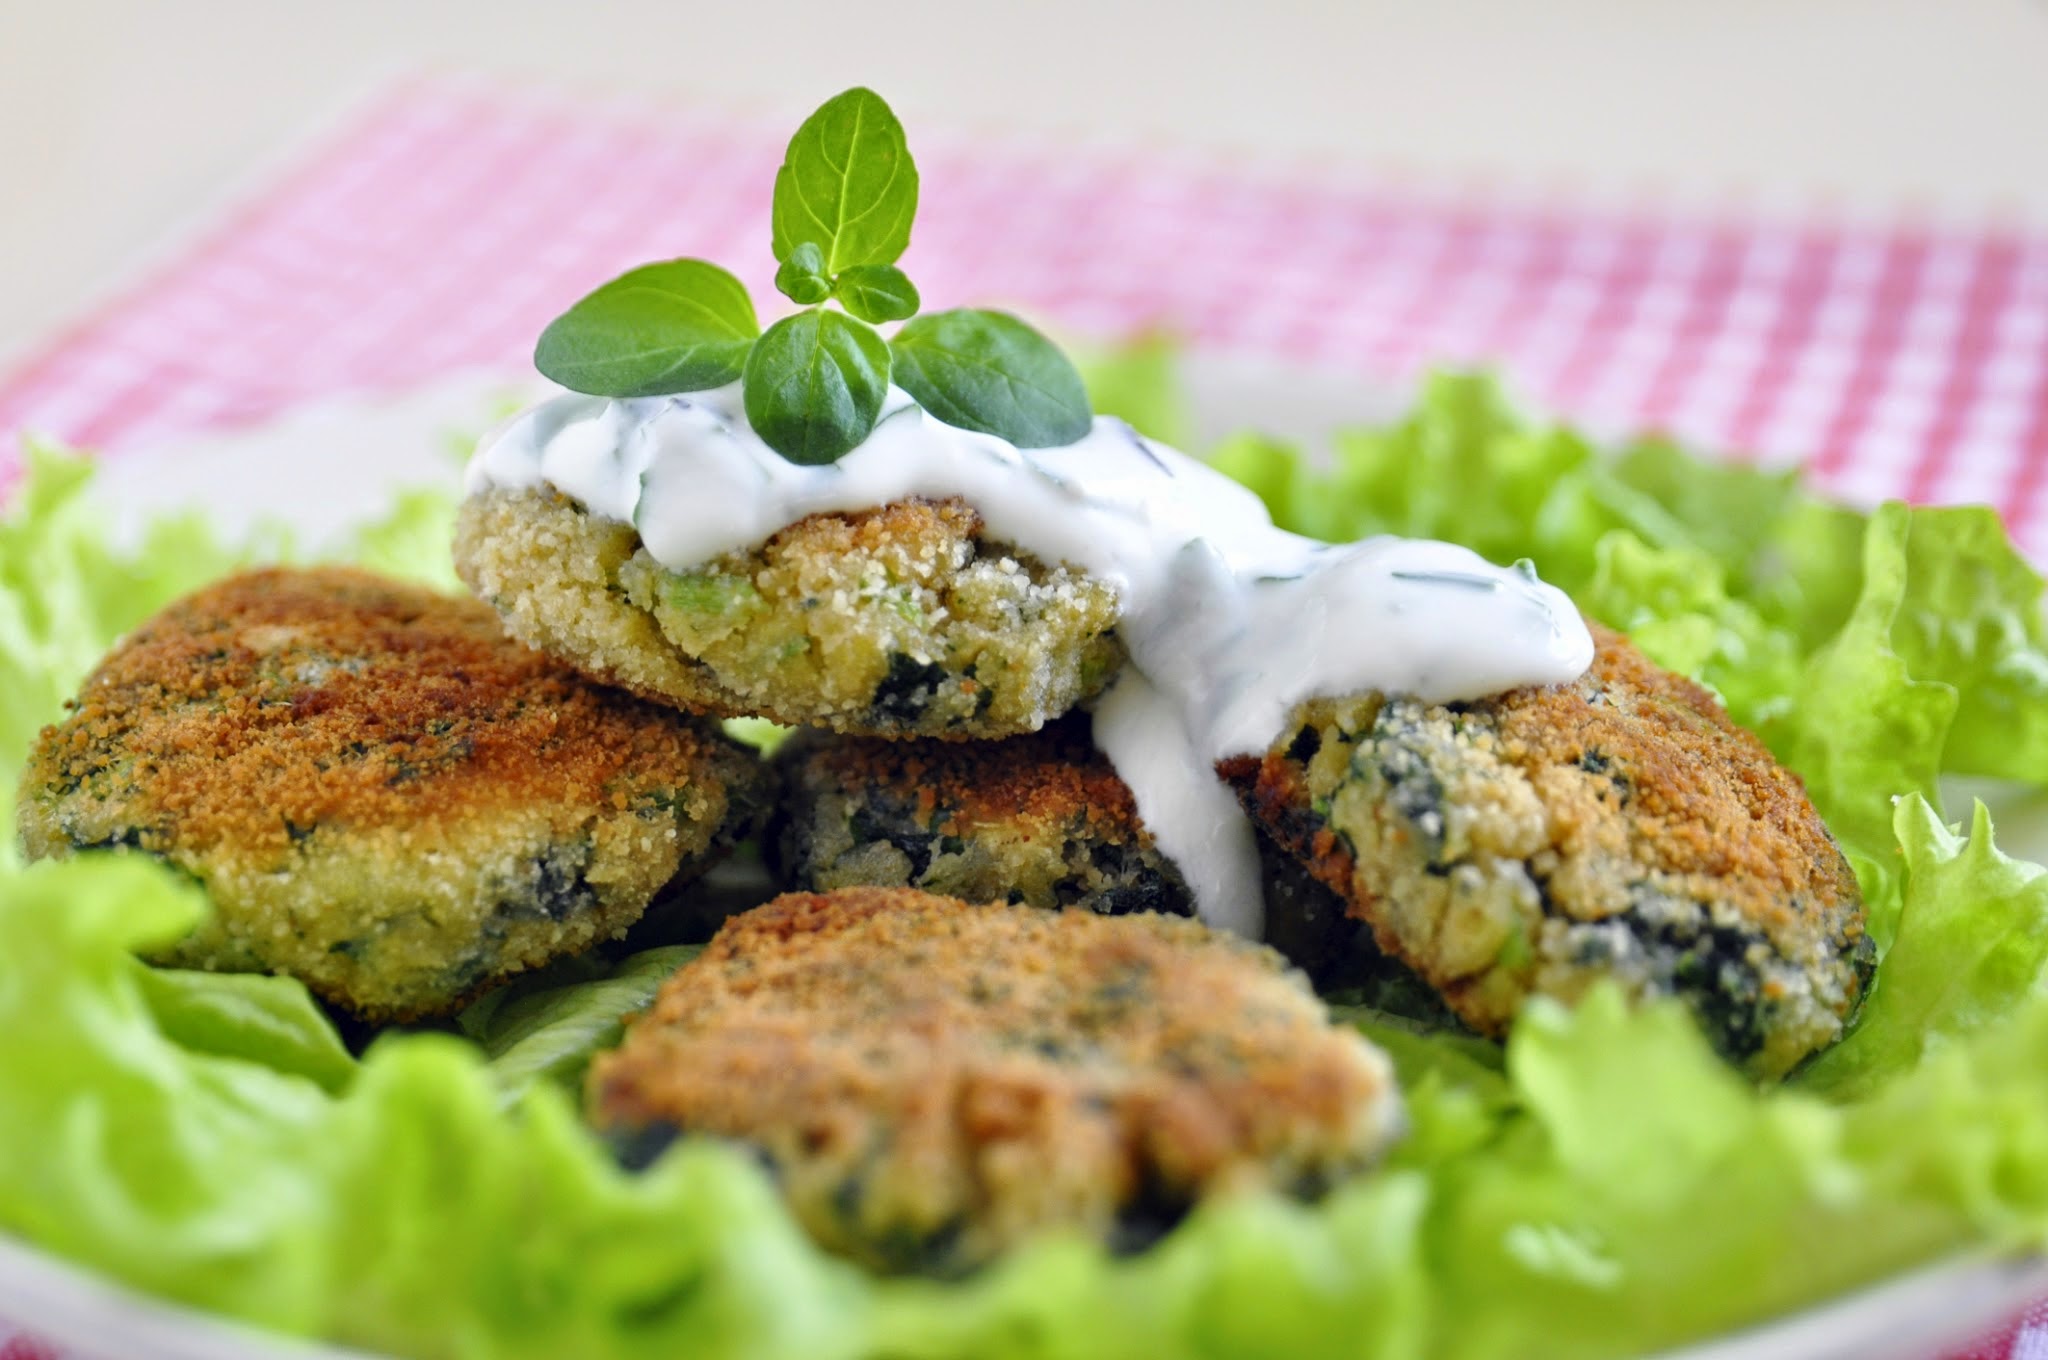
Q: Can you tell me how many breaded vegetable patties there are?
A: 5